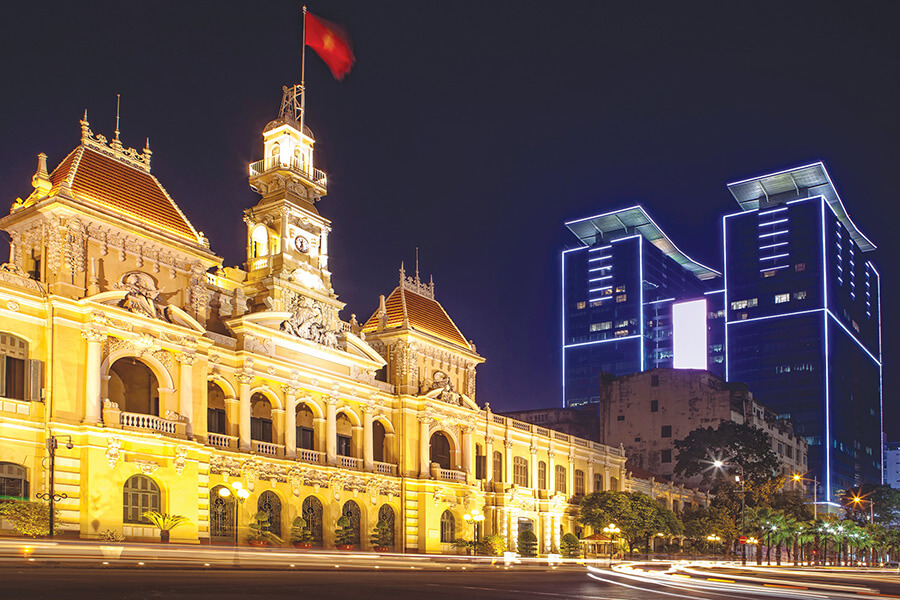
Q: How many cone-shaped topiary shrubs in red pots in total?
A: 4